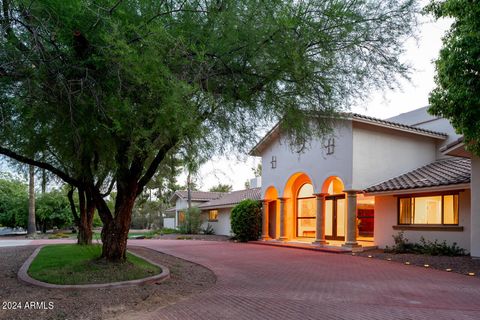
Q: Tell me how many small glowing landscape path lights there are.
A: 7